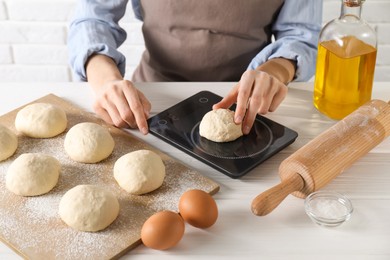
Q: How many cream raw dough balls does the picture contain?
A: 7